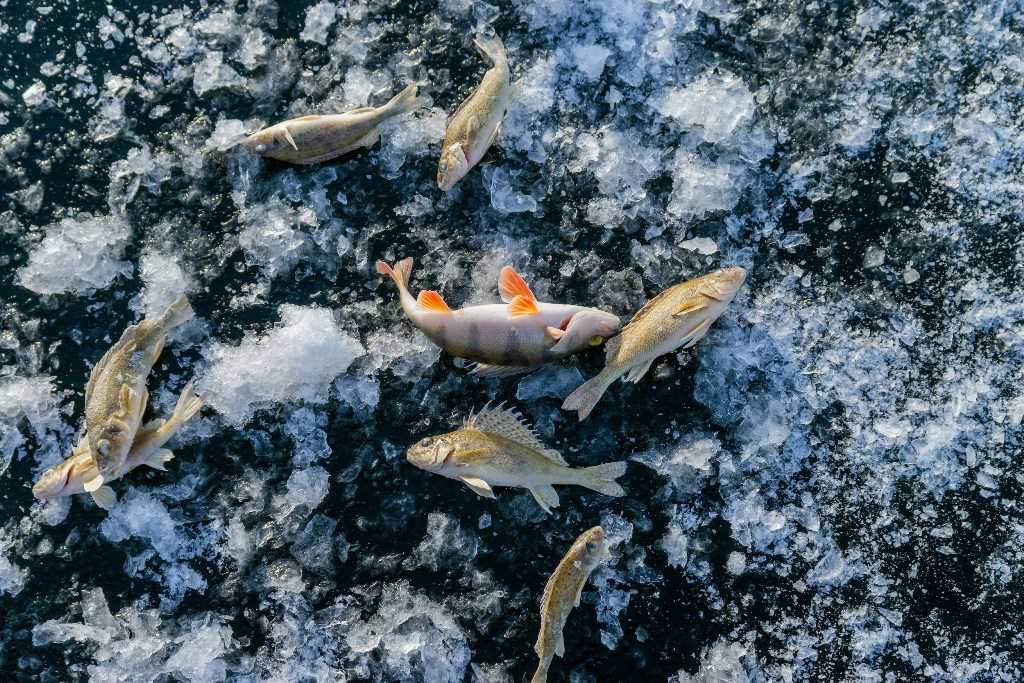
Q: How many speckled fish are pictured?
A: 7